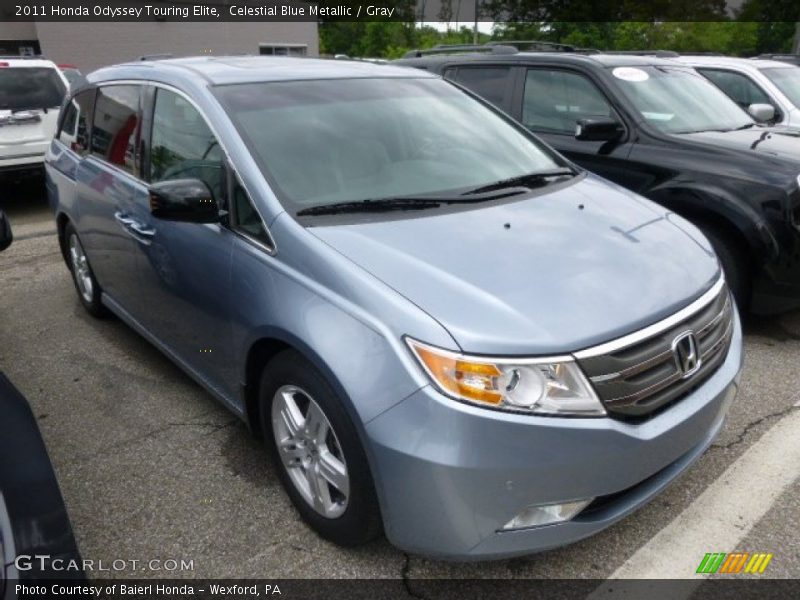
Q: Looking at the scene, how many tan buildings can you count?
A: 1